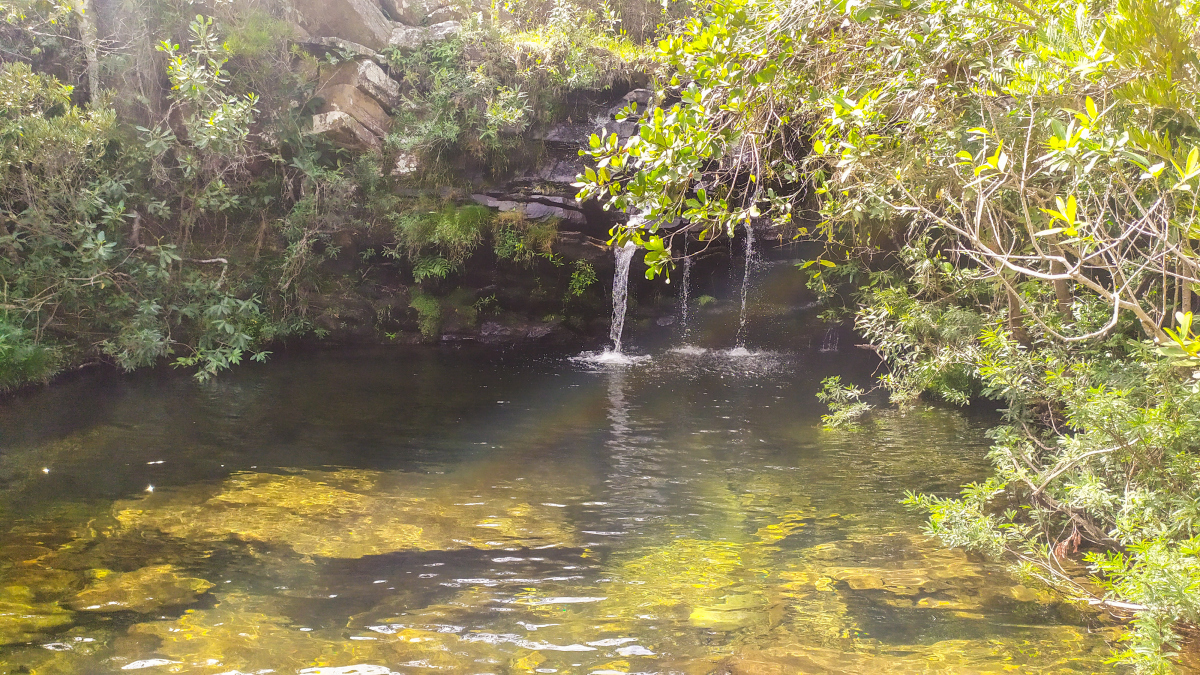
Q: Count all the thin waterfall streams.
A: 3